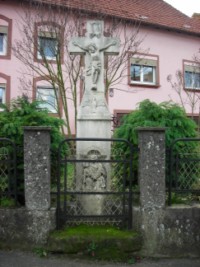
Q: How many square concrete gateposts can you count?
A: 2